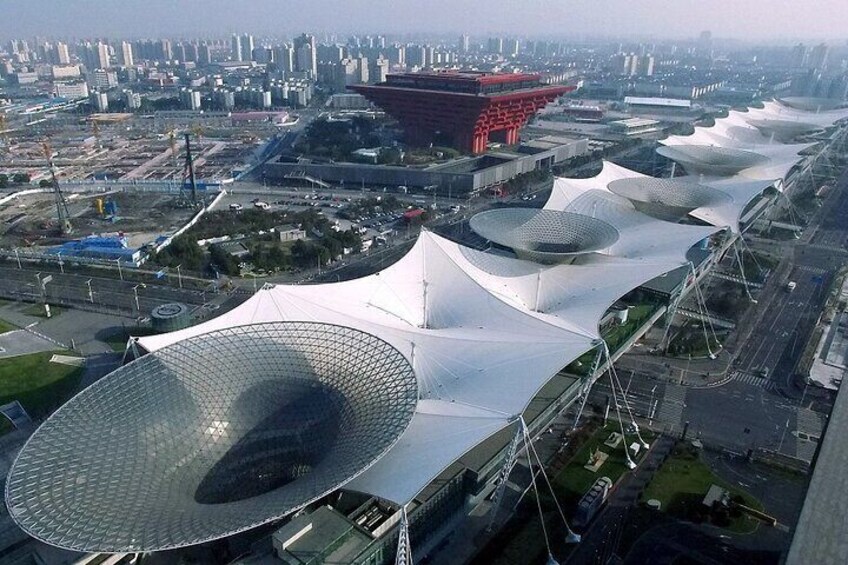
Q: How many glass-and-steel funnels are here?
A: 6